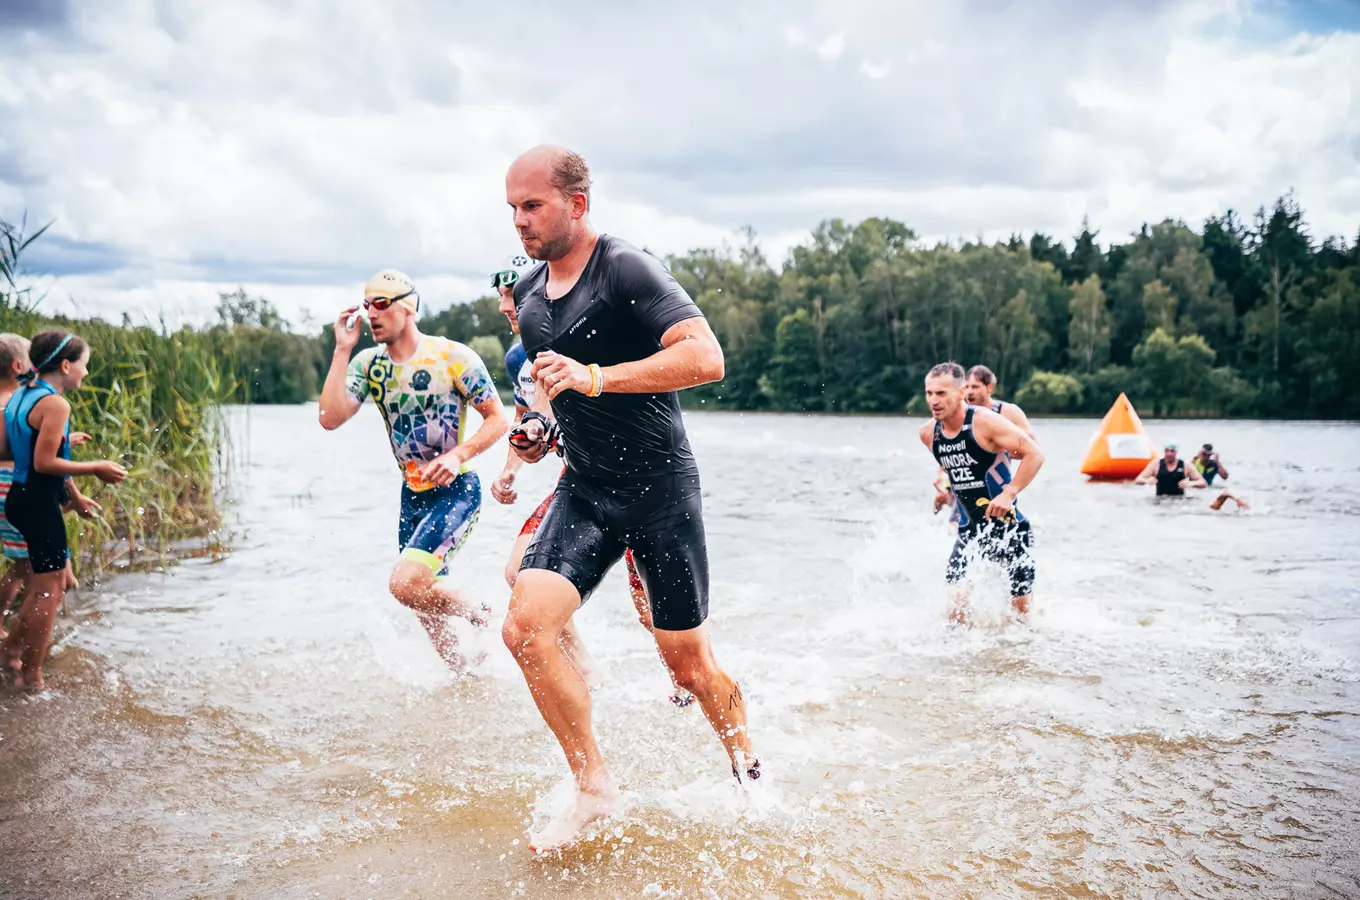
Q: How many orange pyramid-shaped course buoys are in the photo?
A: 1